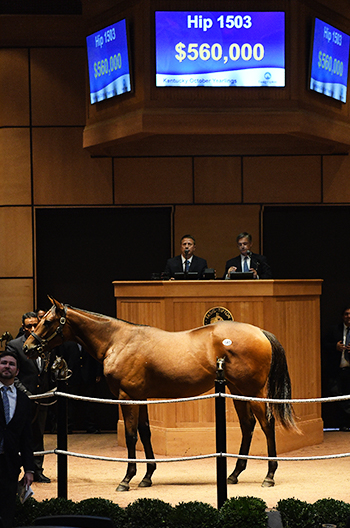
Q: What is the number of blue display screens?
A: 3